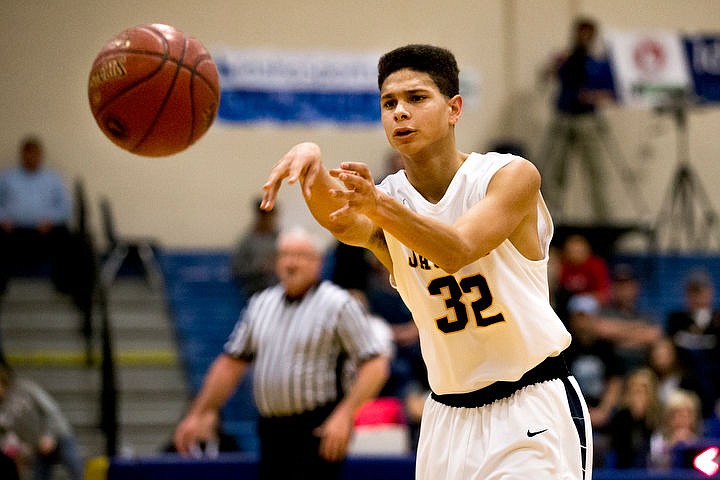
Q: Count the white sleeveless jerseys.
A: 1